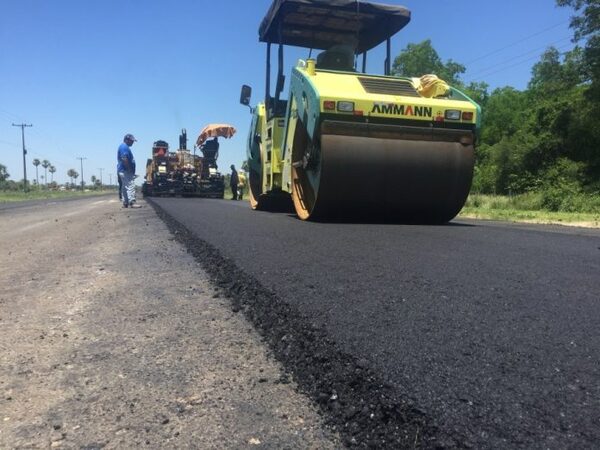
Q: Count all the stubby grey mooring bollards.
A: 0